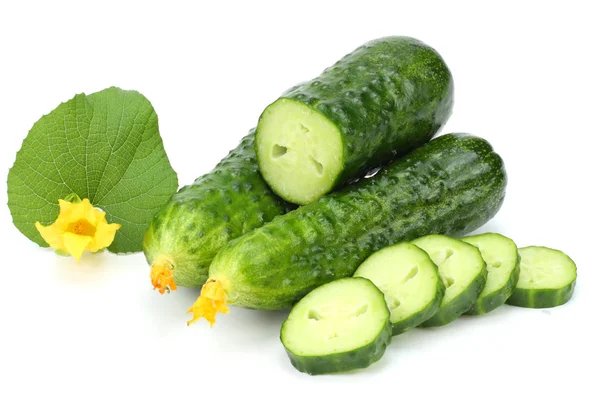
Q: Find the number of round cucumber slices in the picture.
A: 5